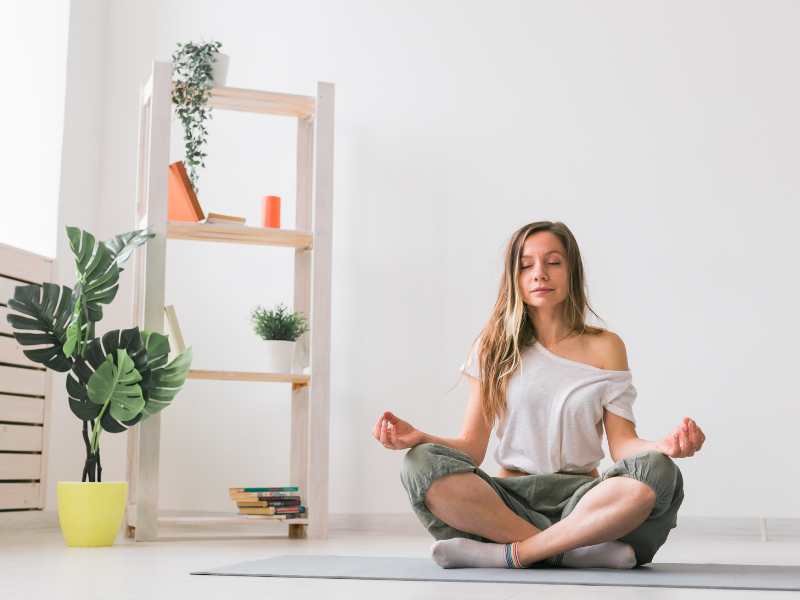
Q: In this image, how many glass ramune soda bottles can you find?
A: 0